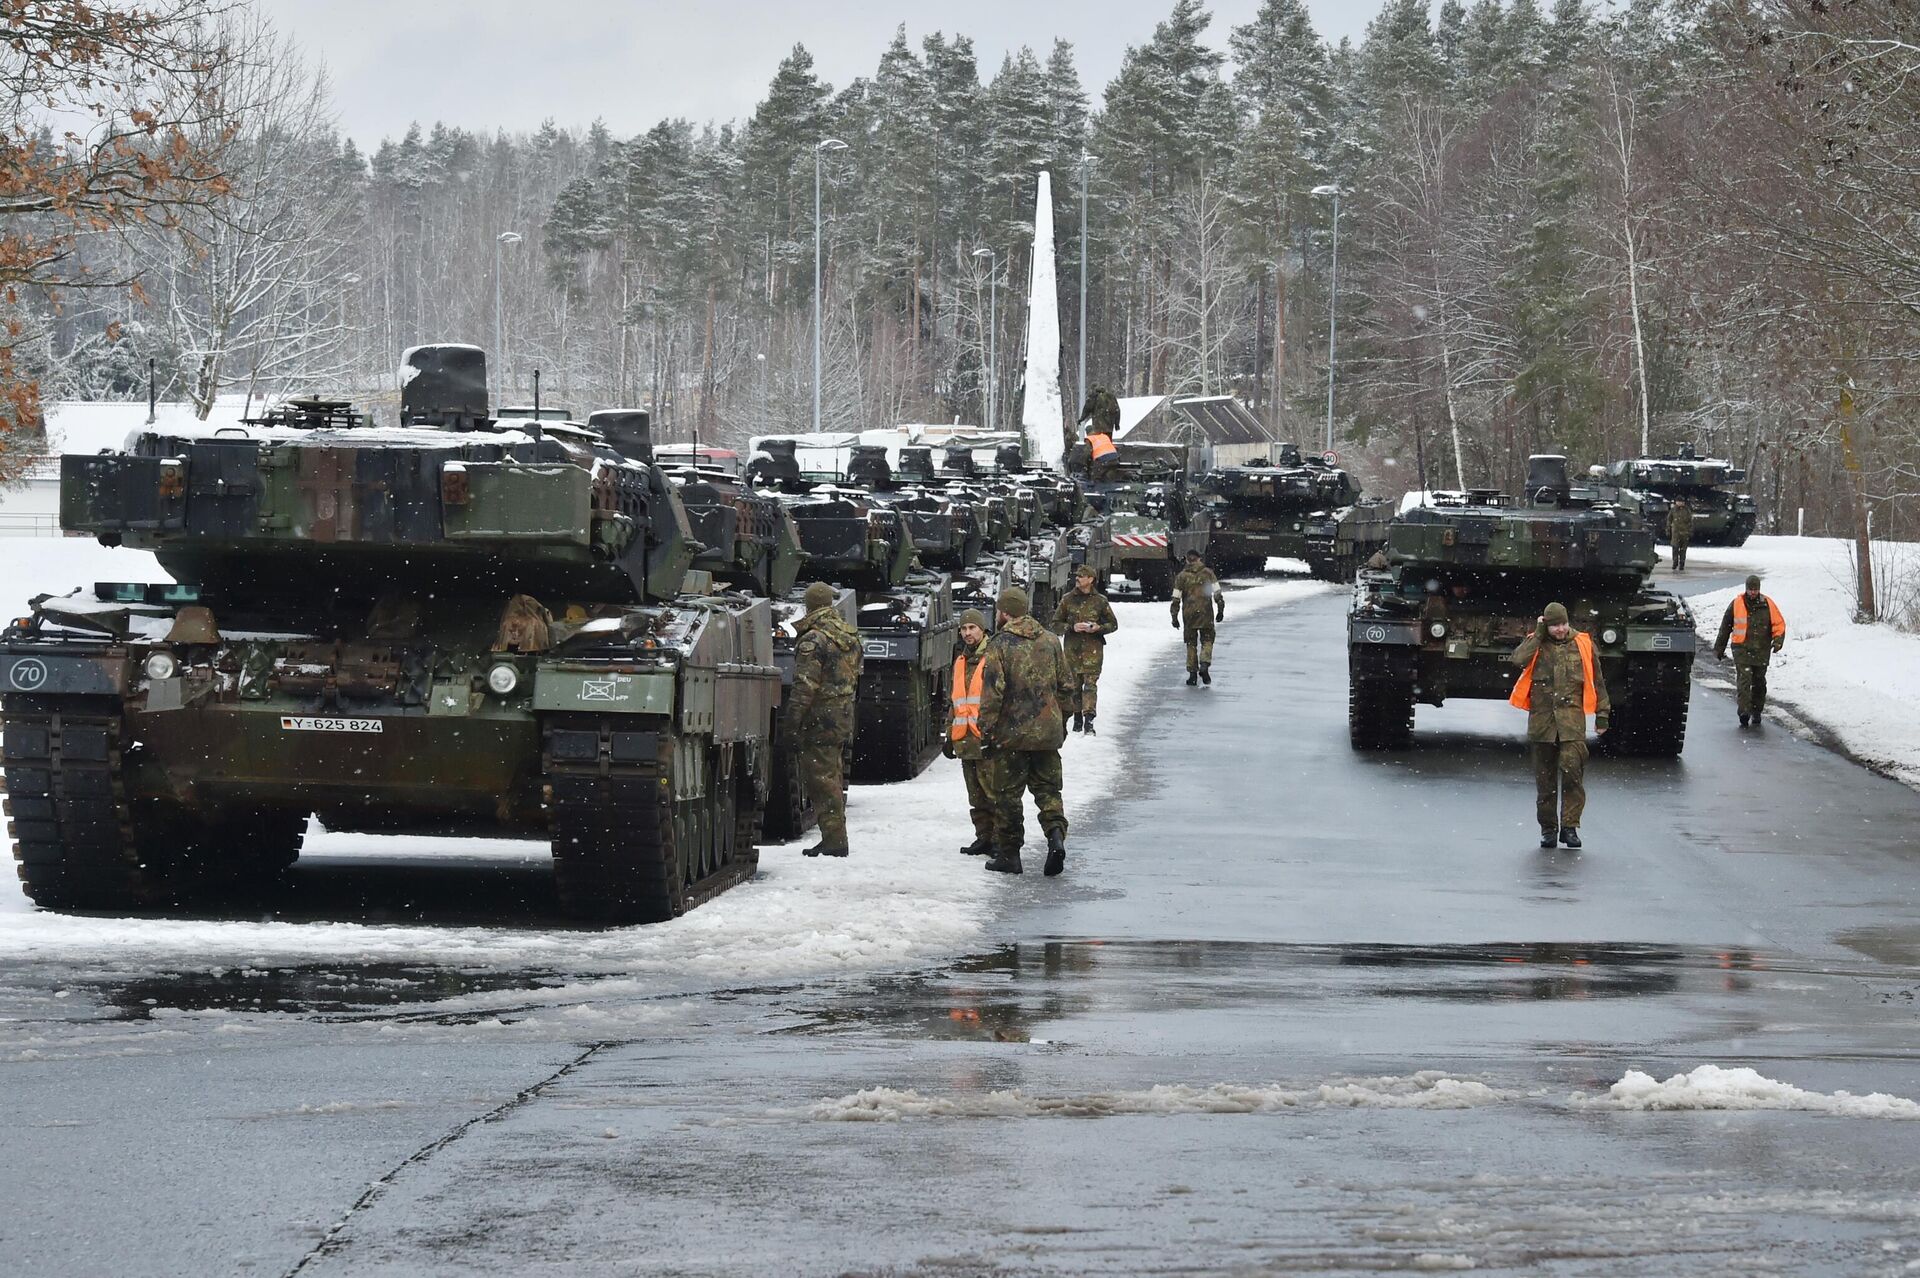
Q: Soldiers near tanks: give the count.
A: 10